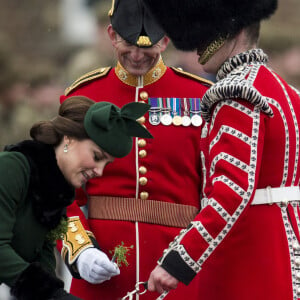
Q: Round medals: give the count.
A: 5